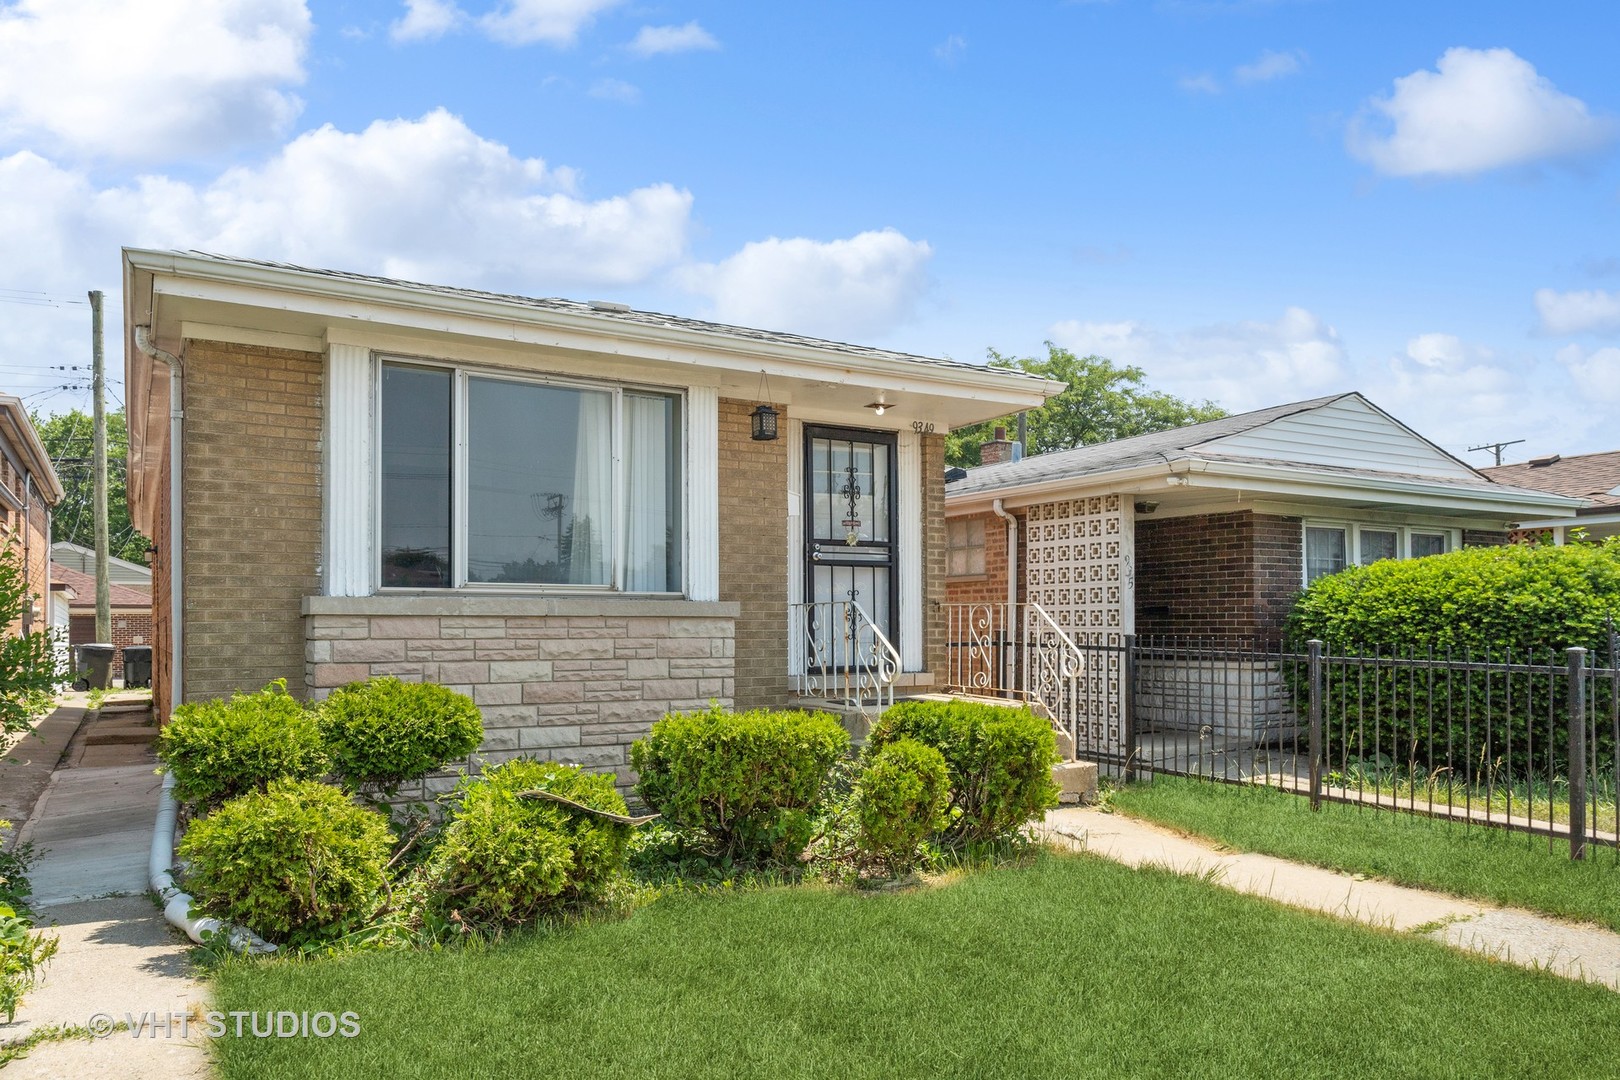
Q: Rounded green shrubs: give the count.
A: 7